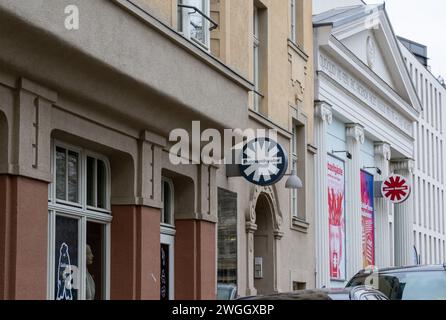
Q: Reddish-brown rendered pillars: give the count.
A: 3